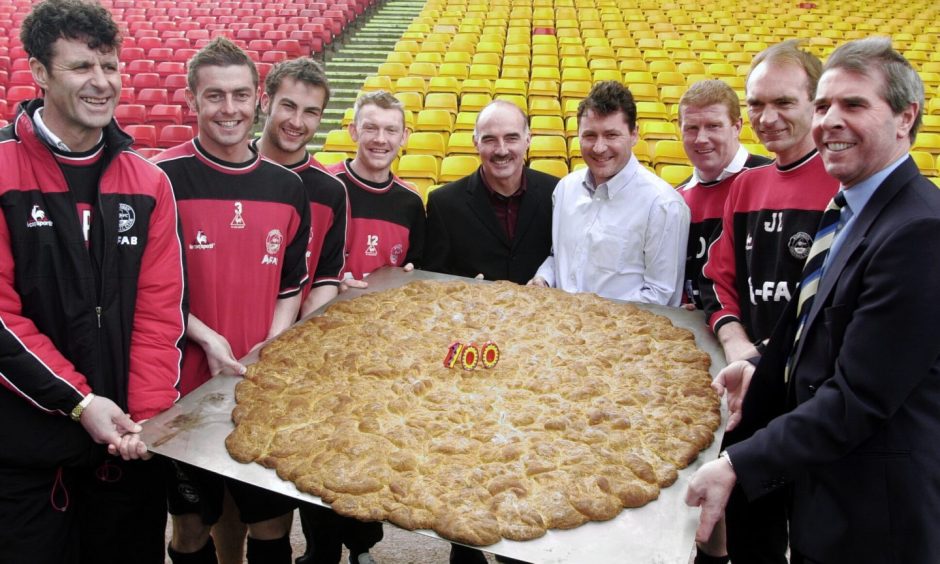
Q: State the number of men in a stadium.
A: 9